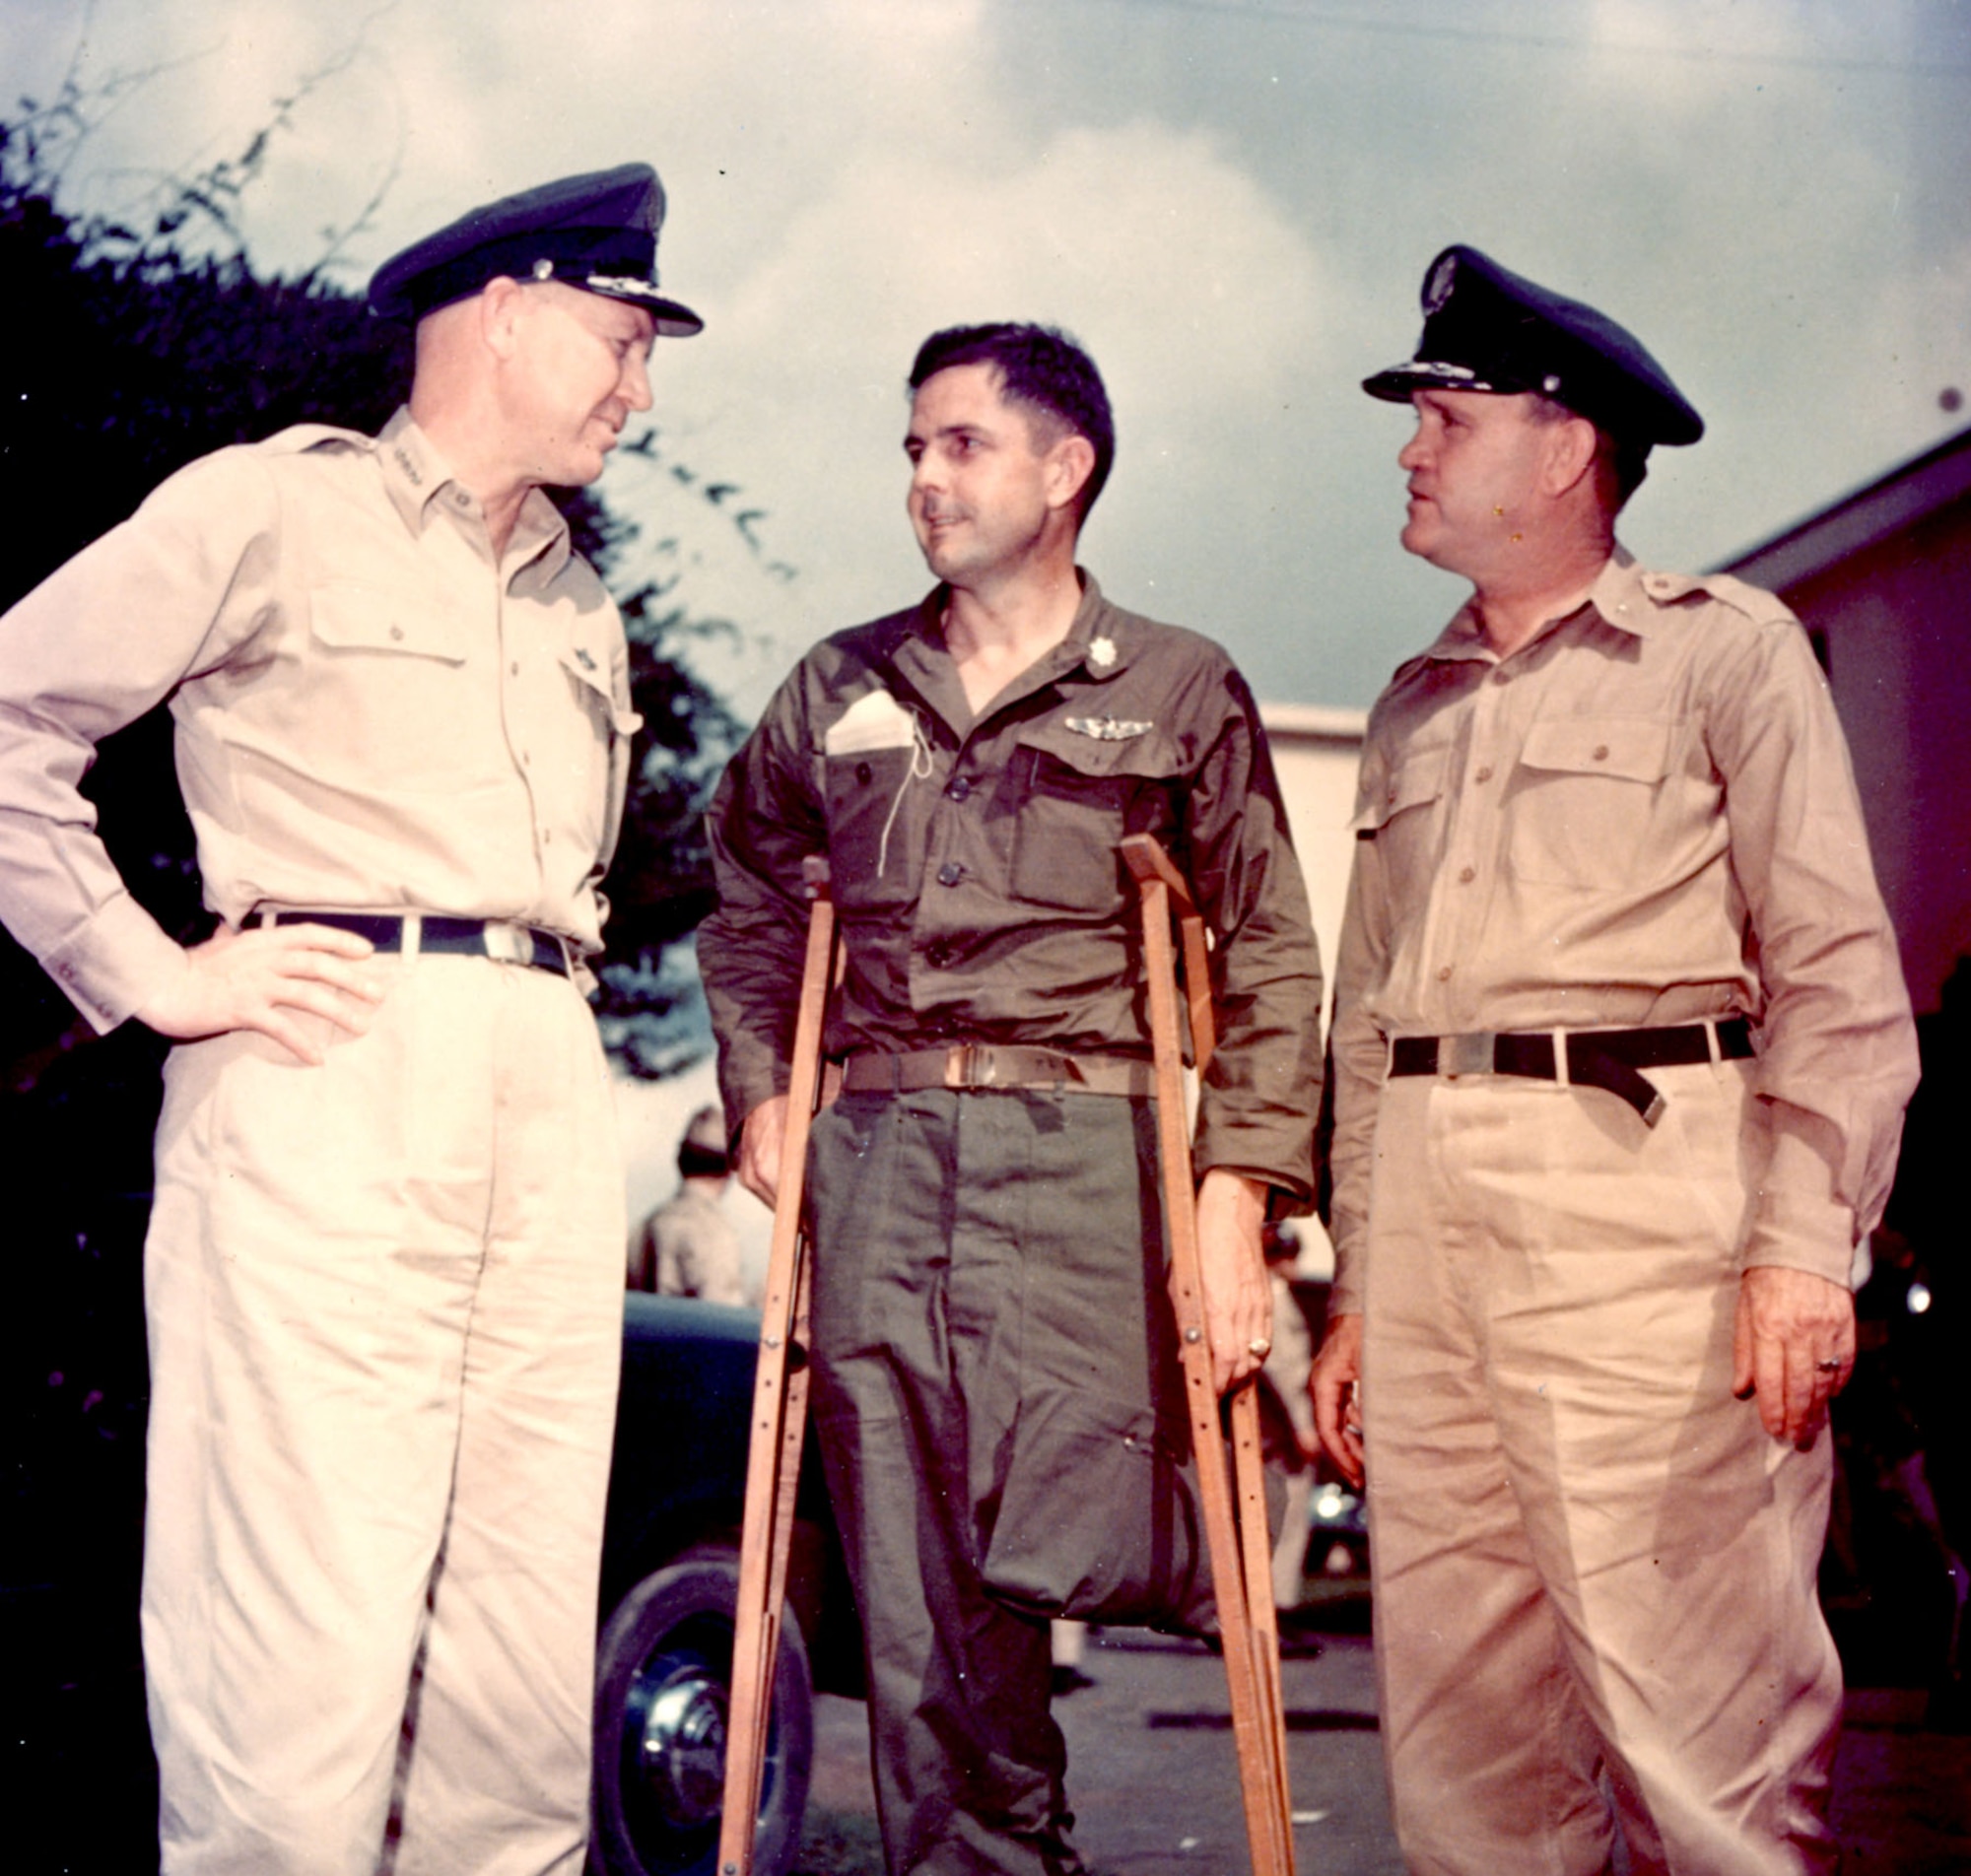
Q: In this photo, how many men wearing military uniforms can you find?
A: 3